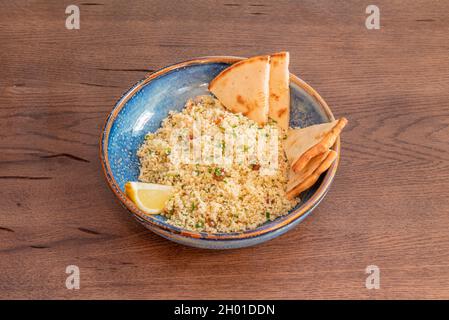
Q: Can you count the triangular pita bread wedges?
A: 4